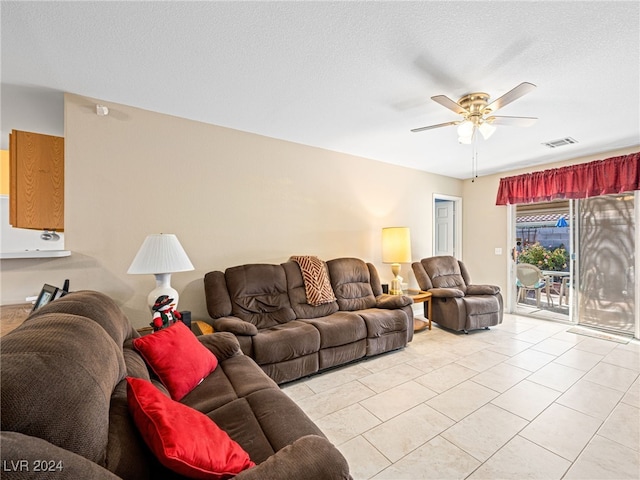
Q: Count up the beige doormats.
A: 1